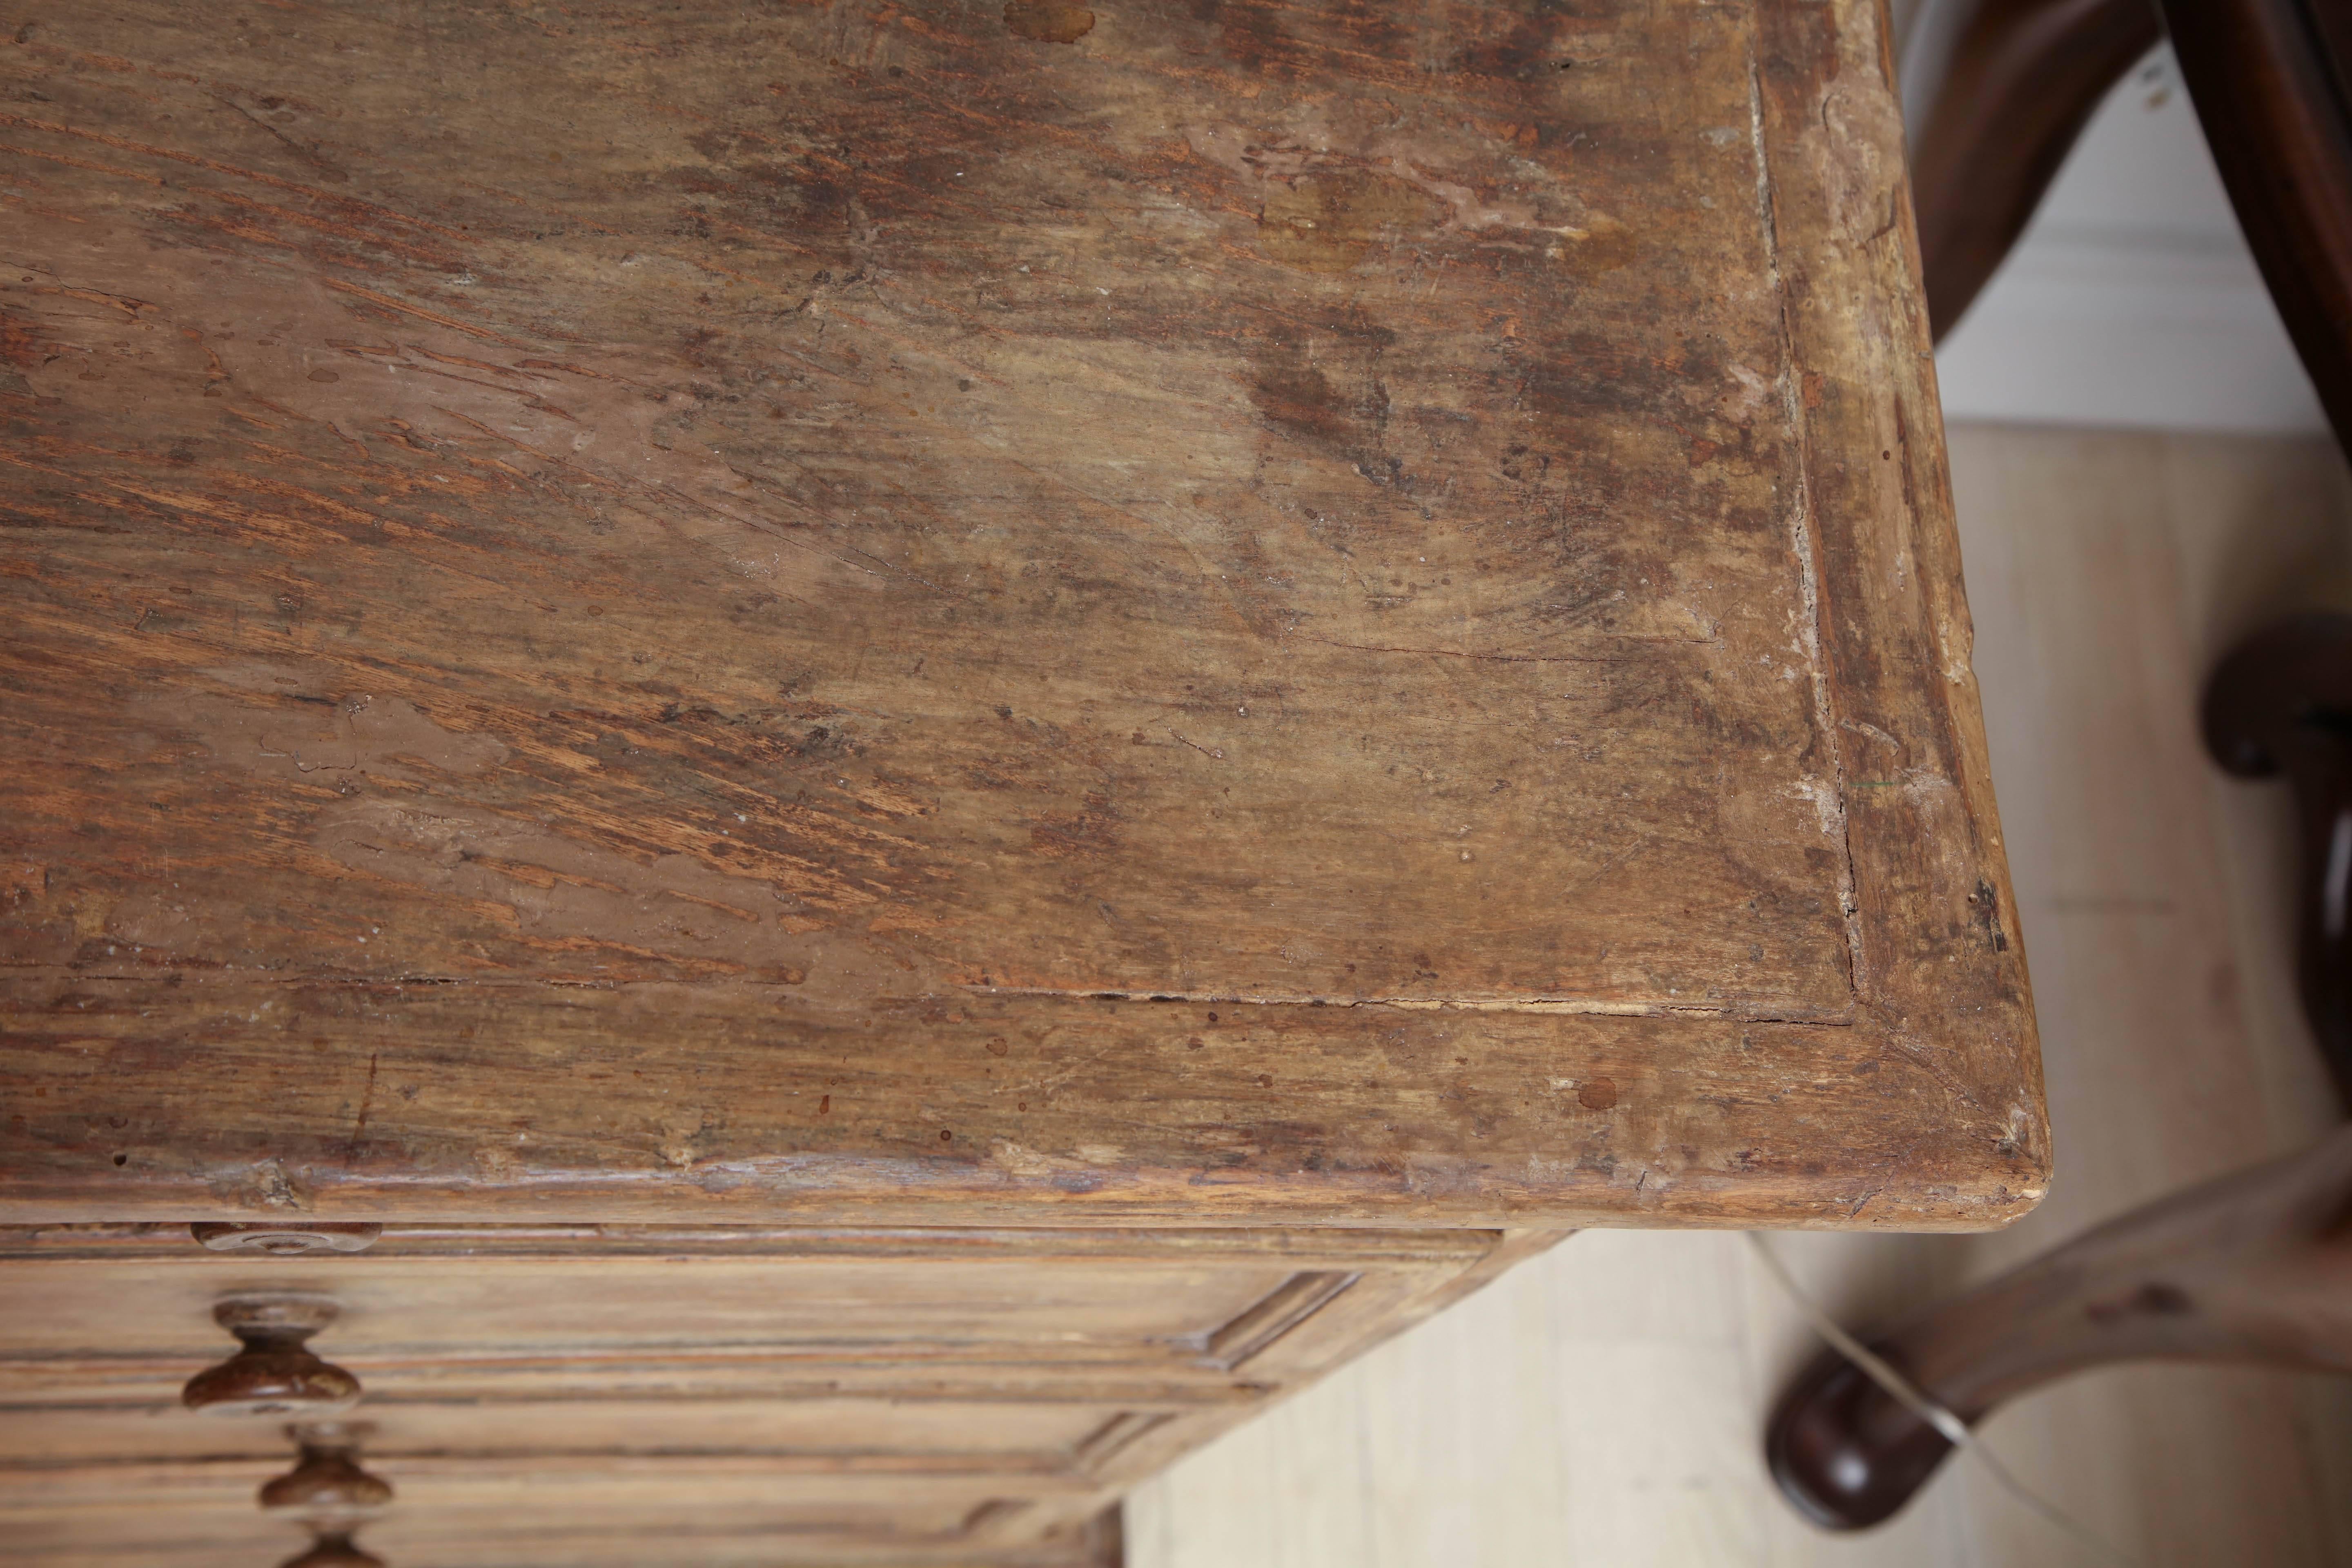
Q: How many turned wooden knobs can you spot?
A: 4